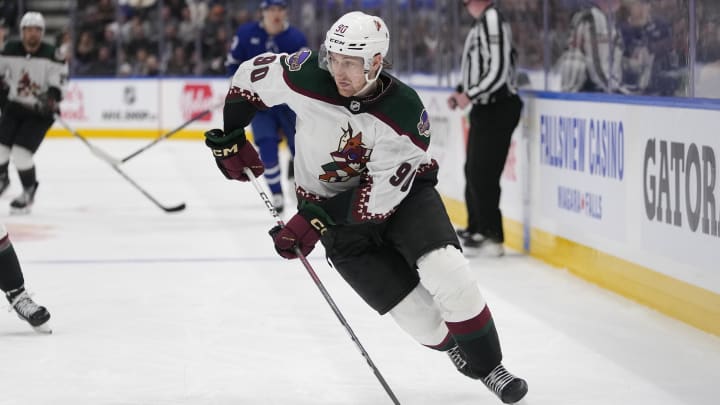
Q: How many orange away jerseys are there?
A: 0